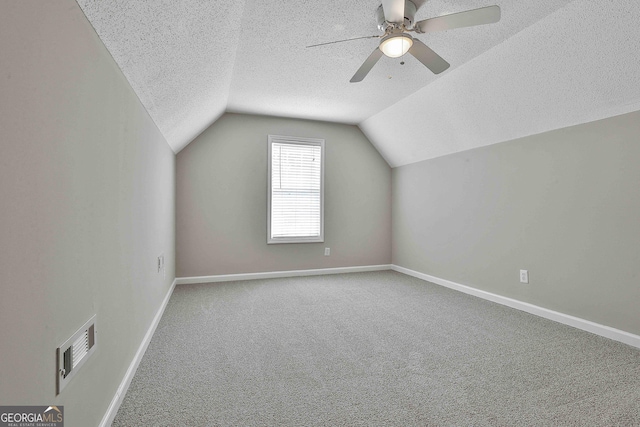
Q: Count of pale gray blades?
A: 5